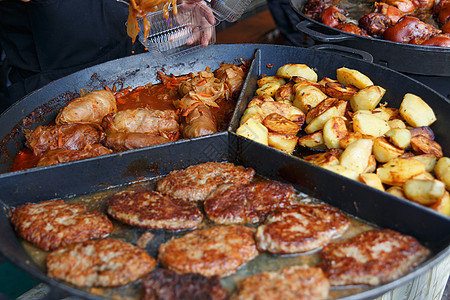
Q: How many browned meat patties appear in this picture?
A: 10